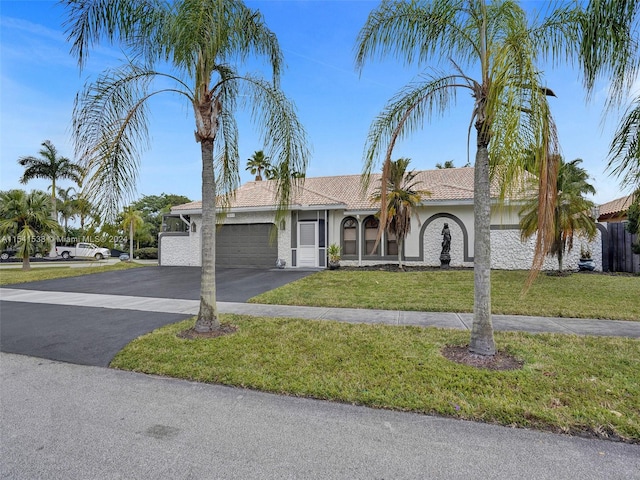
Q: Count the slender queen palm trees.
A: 2